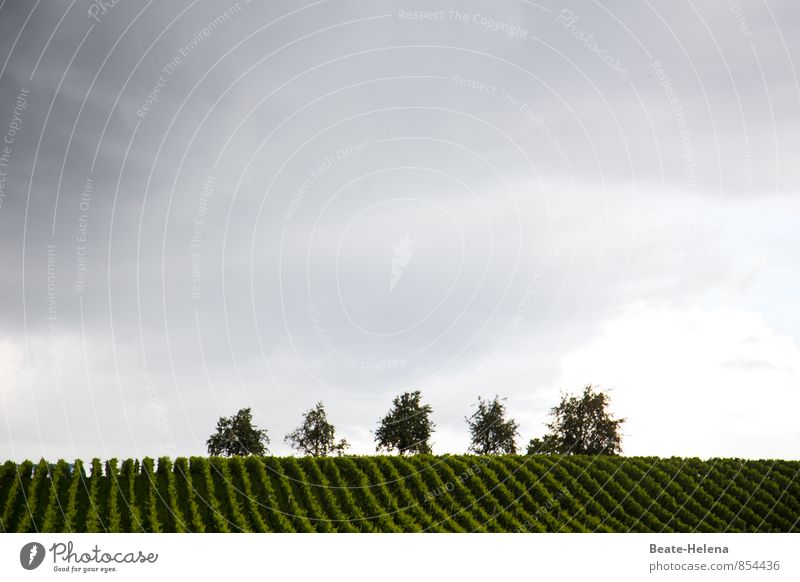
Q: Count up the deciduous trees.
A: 5